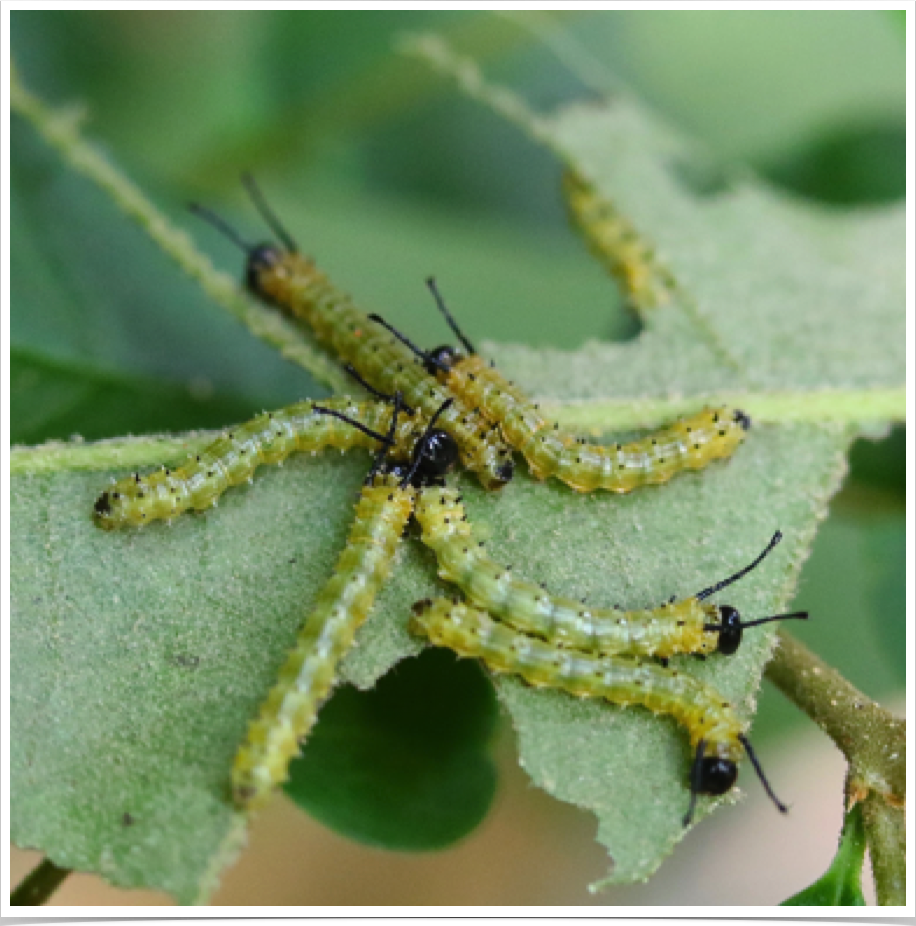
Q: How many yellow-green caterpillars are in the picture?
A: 7